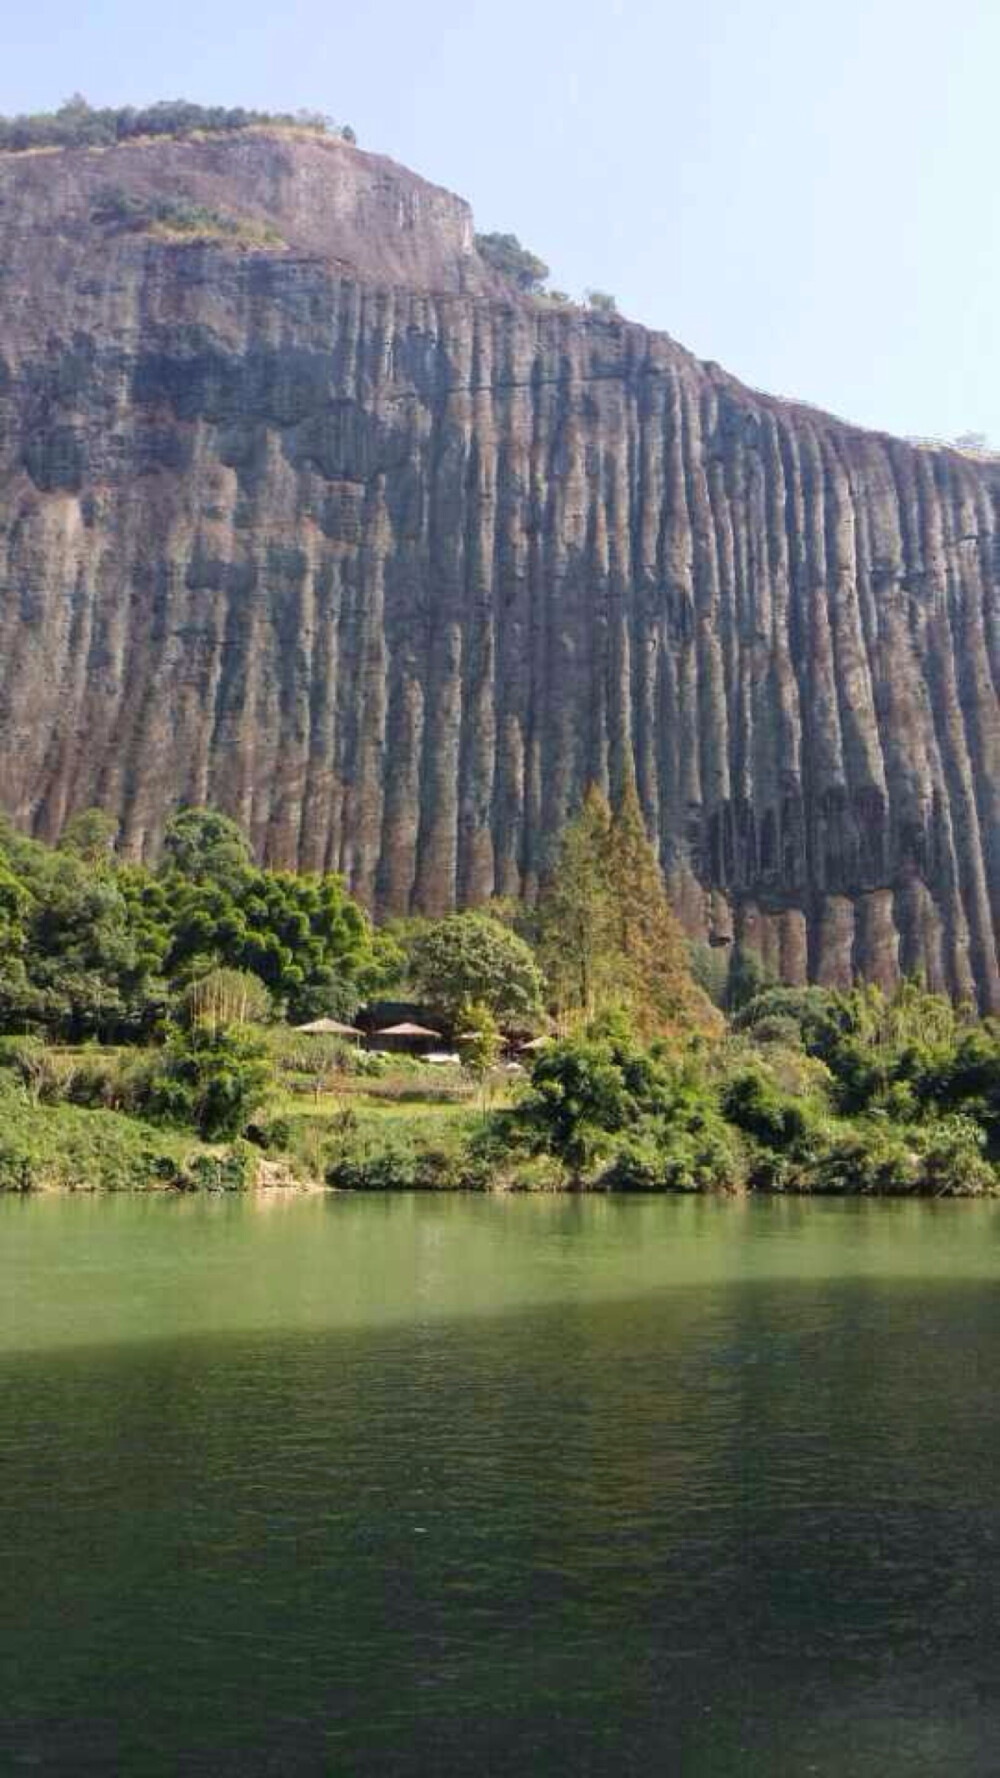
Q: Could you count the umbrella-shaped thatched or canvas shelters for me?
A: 4